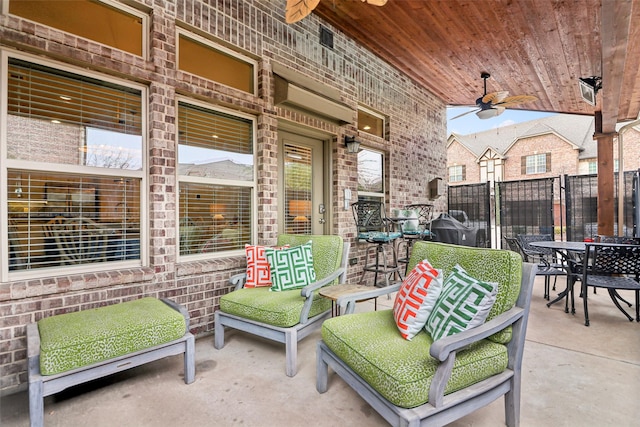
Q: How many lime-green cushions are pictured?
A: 5